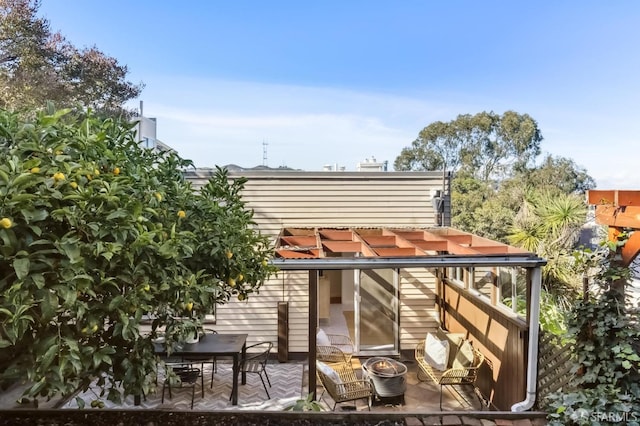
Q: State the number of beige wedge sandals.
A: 0